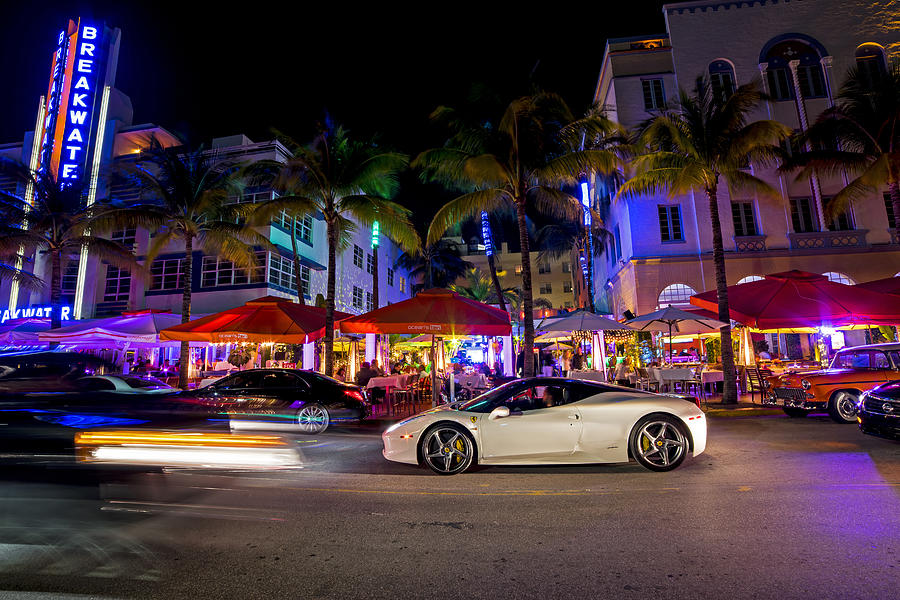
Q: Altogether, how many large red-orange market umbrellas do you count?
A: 4